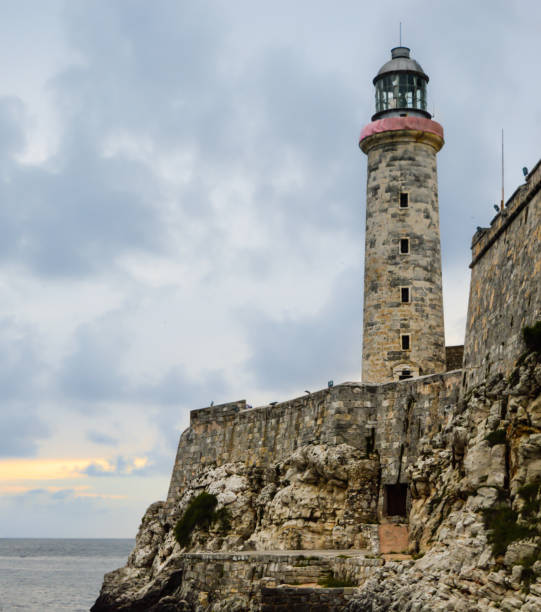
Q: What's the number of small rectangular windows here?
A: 4